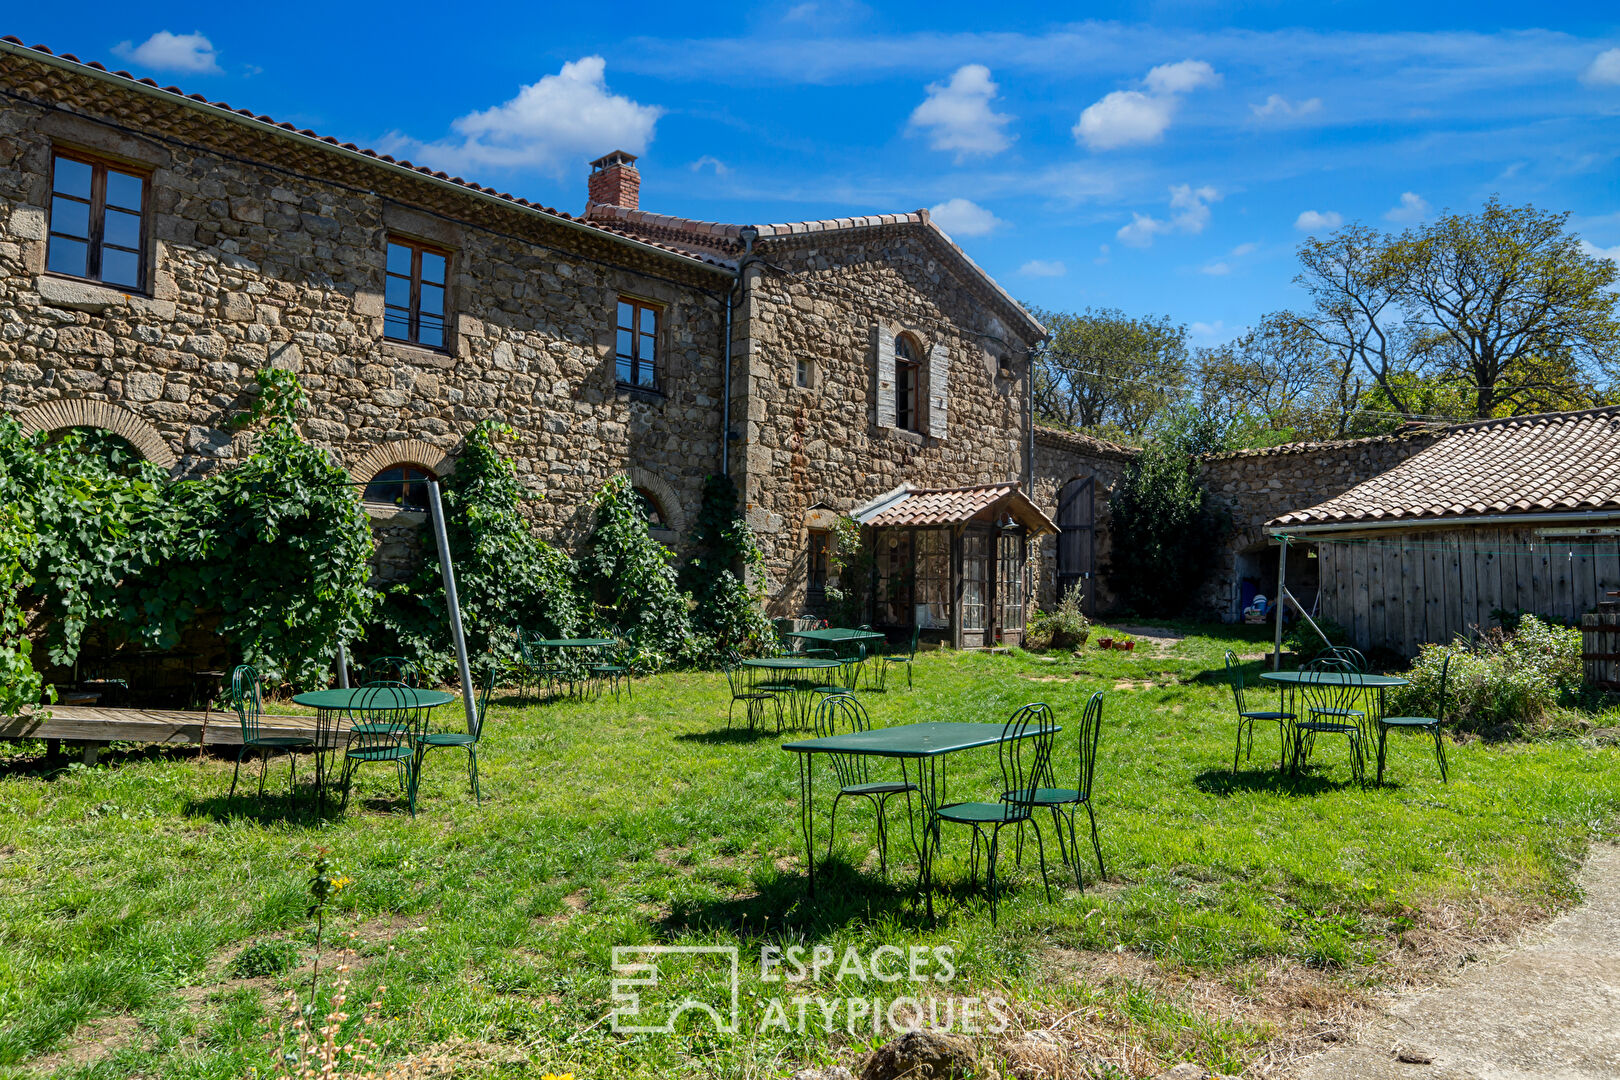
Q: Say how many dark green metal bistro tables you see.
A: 6